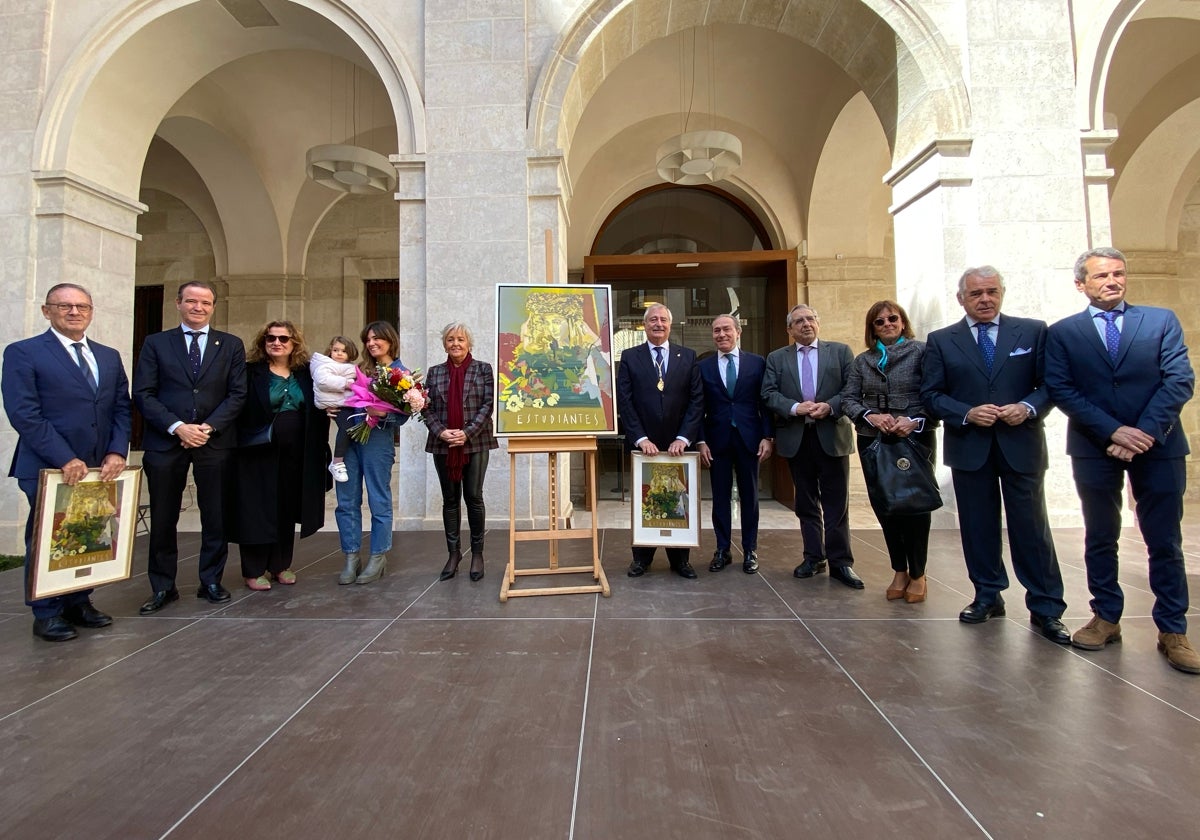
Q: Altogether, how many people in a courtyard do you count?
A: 12